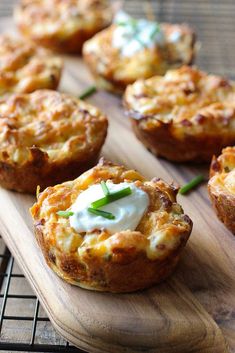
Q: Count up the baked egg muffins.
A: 7